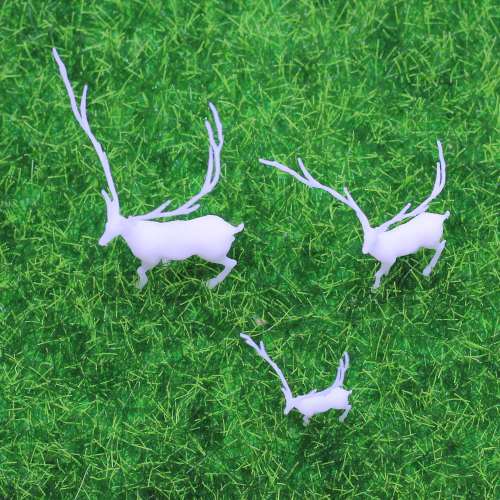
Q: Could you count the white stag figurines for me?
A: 3